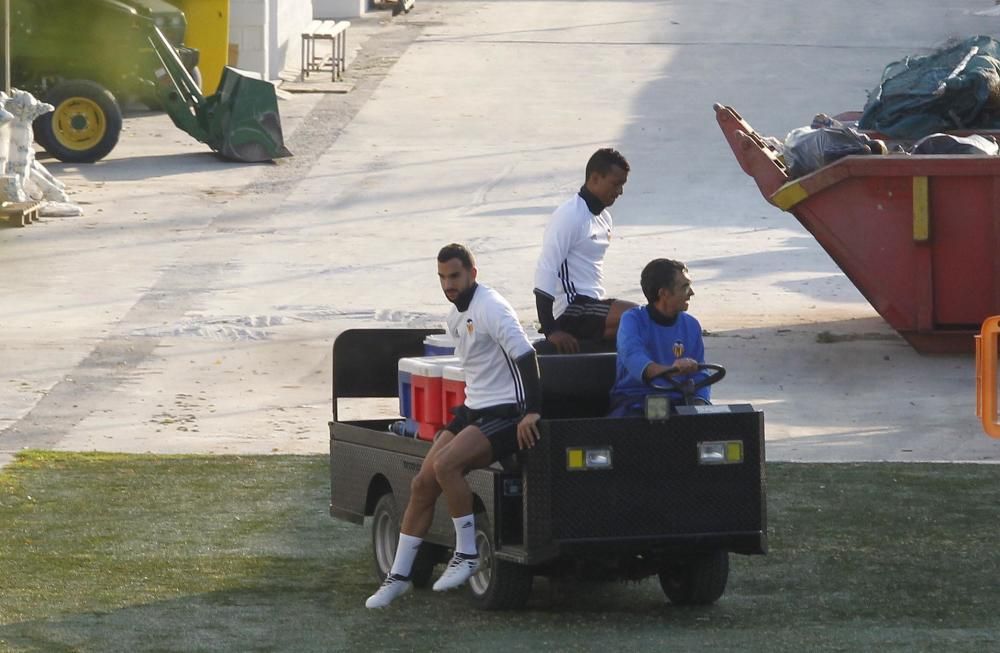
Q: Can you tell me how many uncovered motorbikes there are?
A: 0